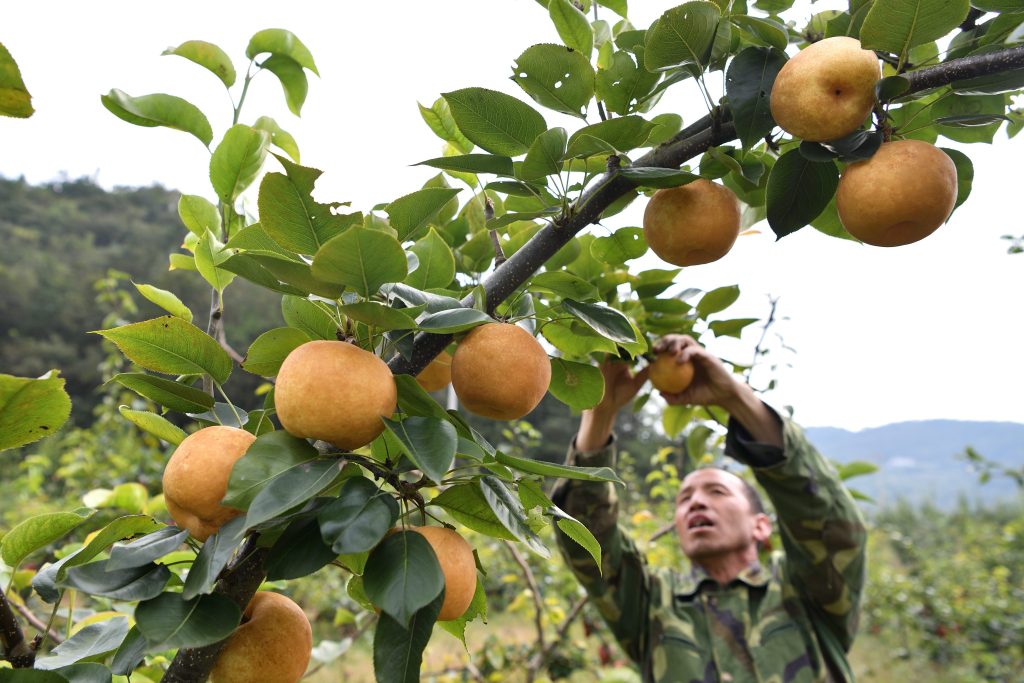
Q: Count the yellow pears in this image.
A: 10